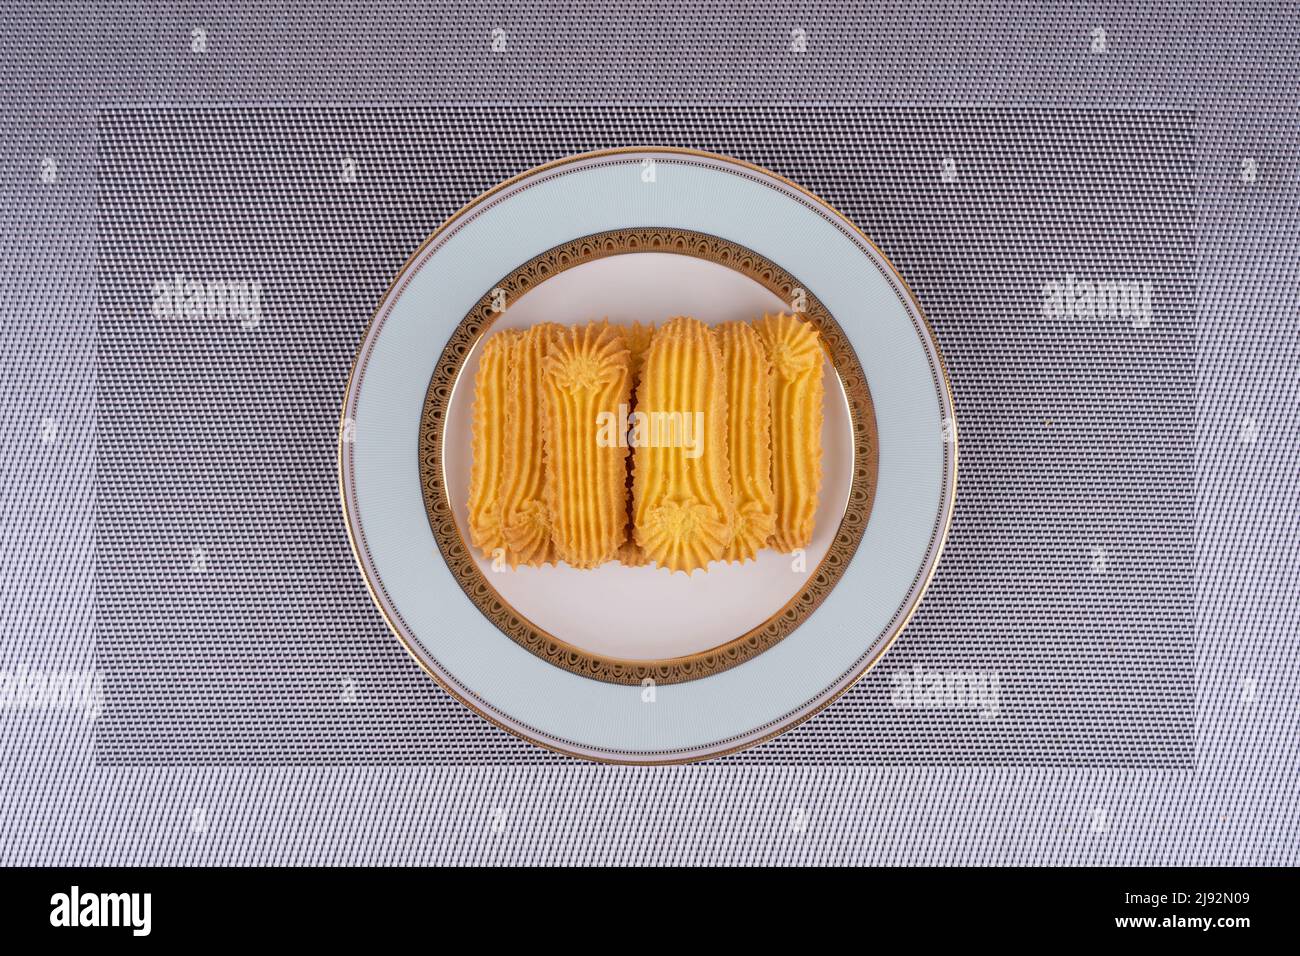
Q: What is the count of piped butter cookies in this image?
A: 7